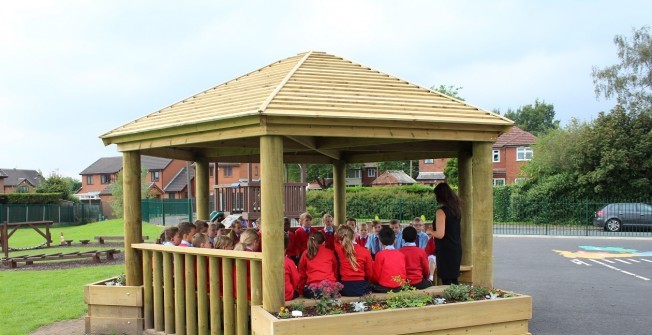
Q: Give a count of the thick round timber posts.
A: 6